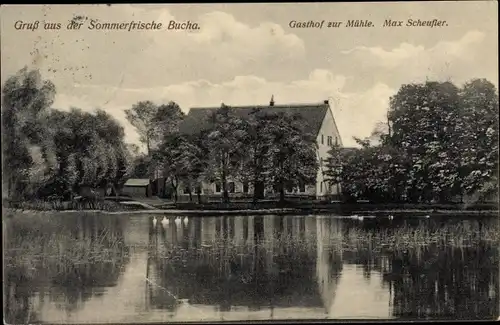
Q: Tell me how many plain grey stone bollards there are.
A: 0